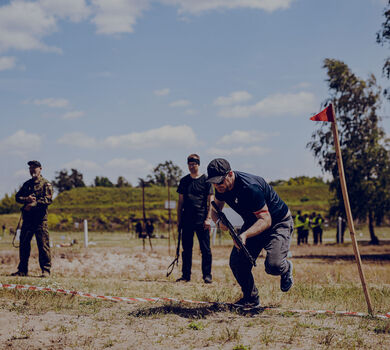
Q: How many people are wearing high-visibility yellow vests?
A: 4